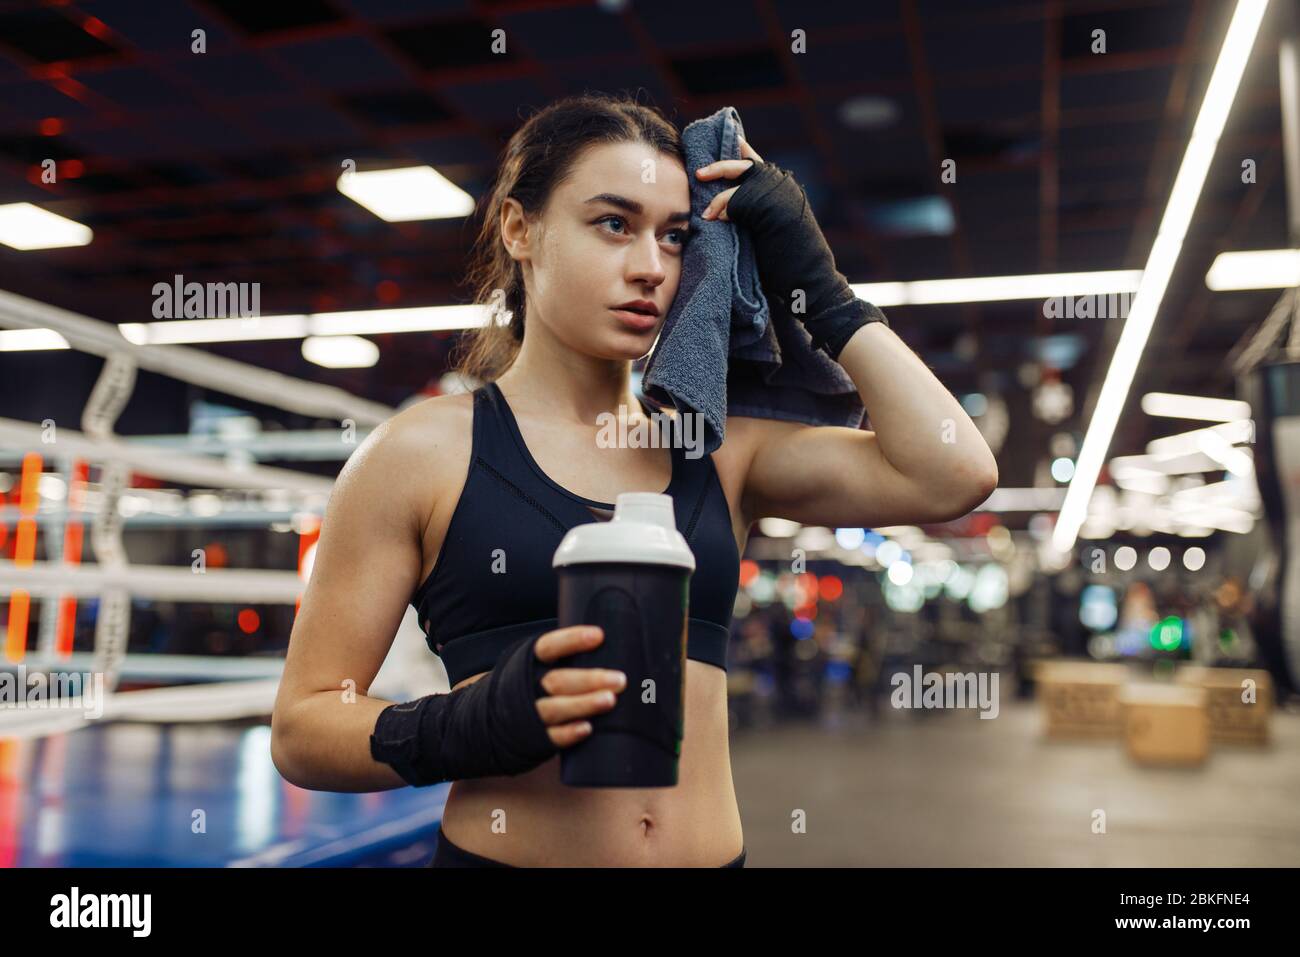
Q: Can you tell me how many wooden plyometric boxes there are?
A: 3